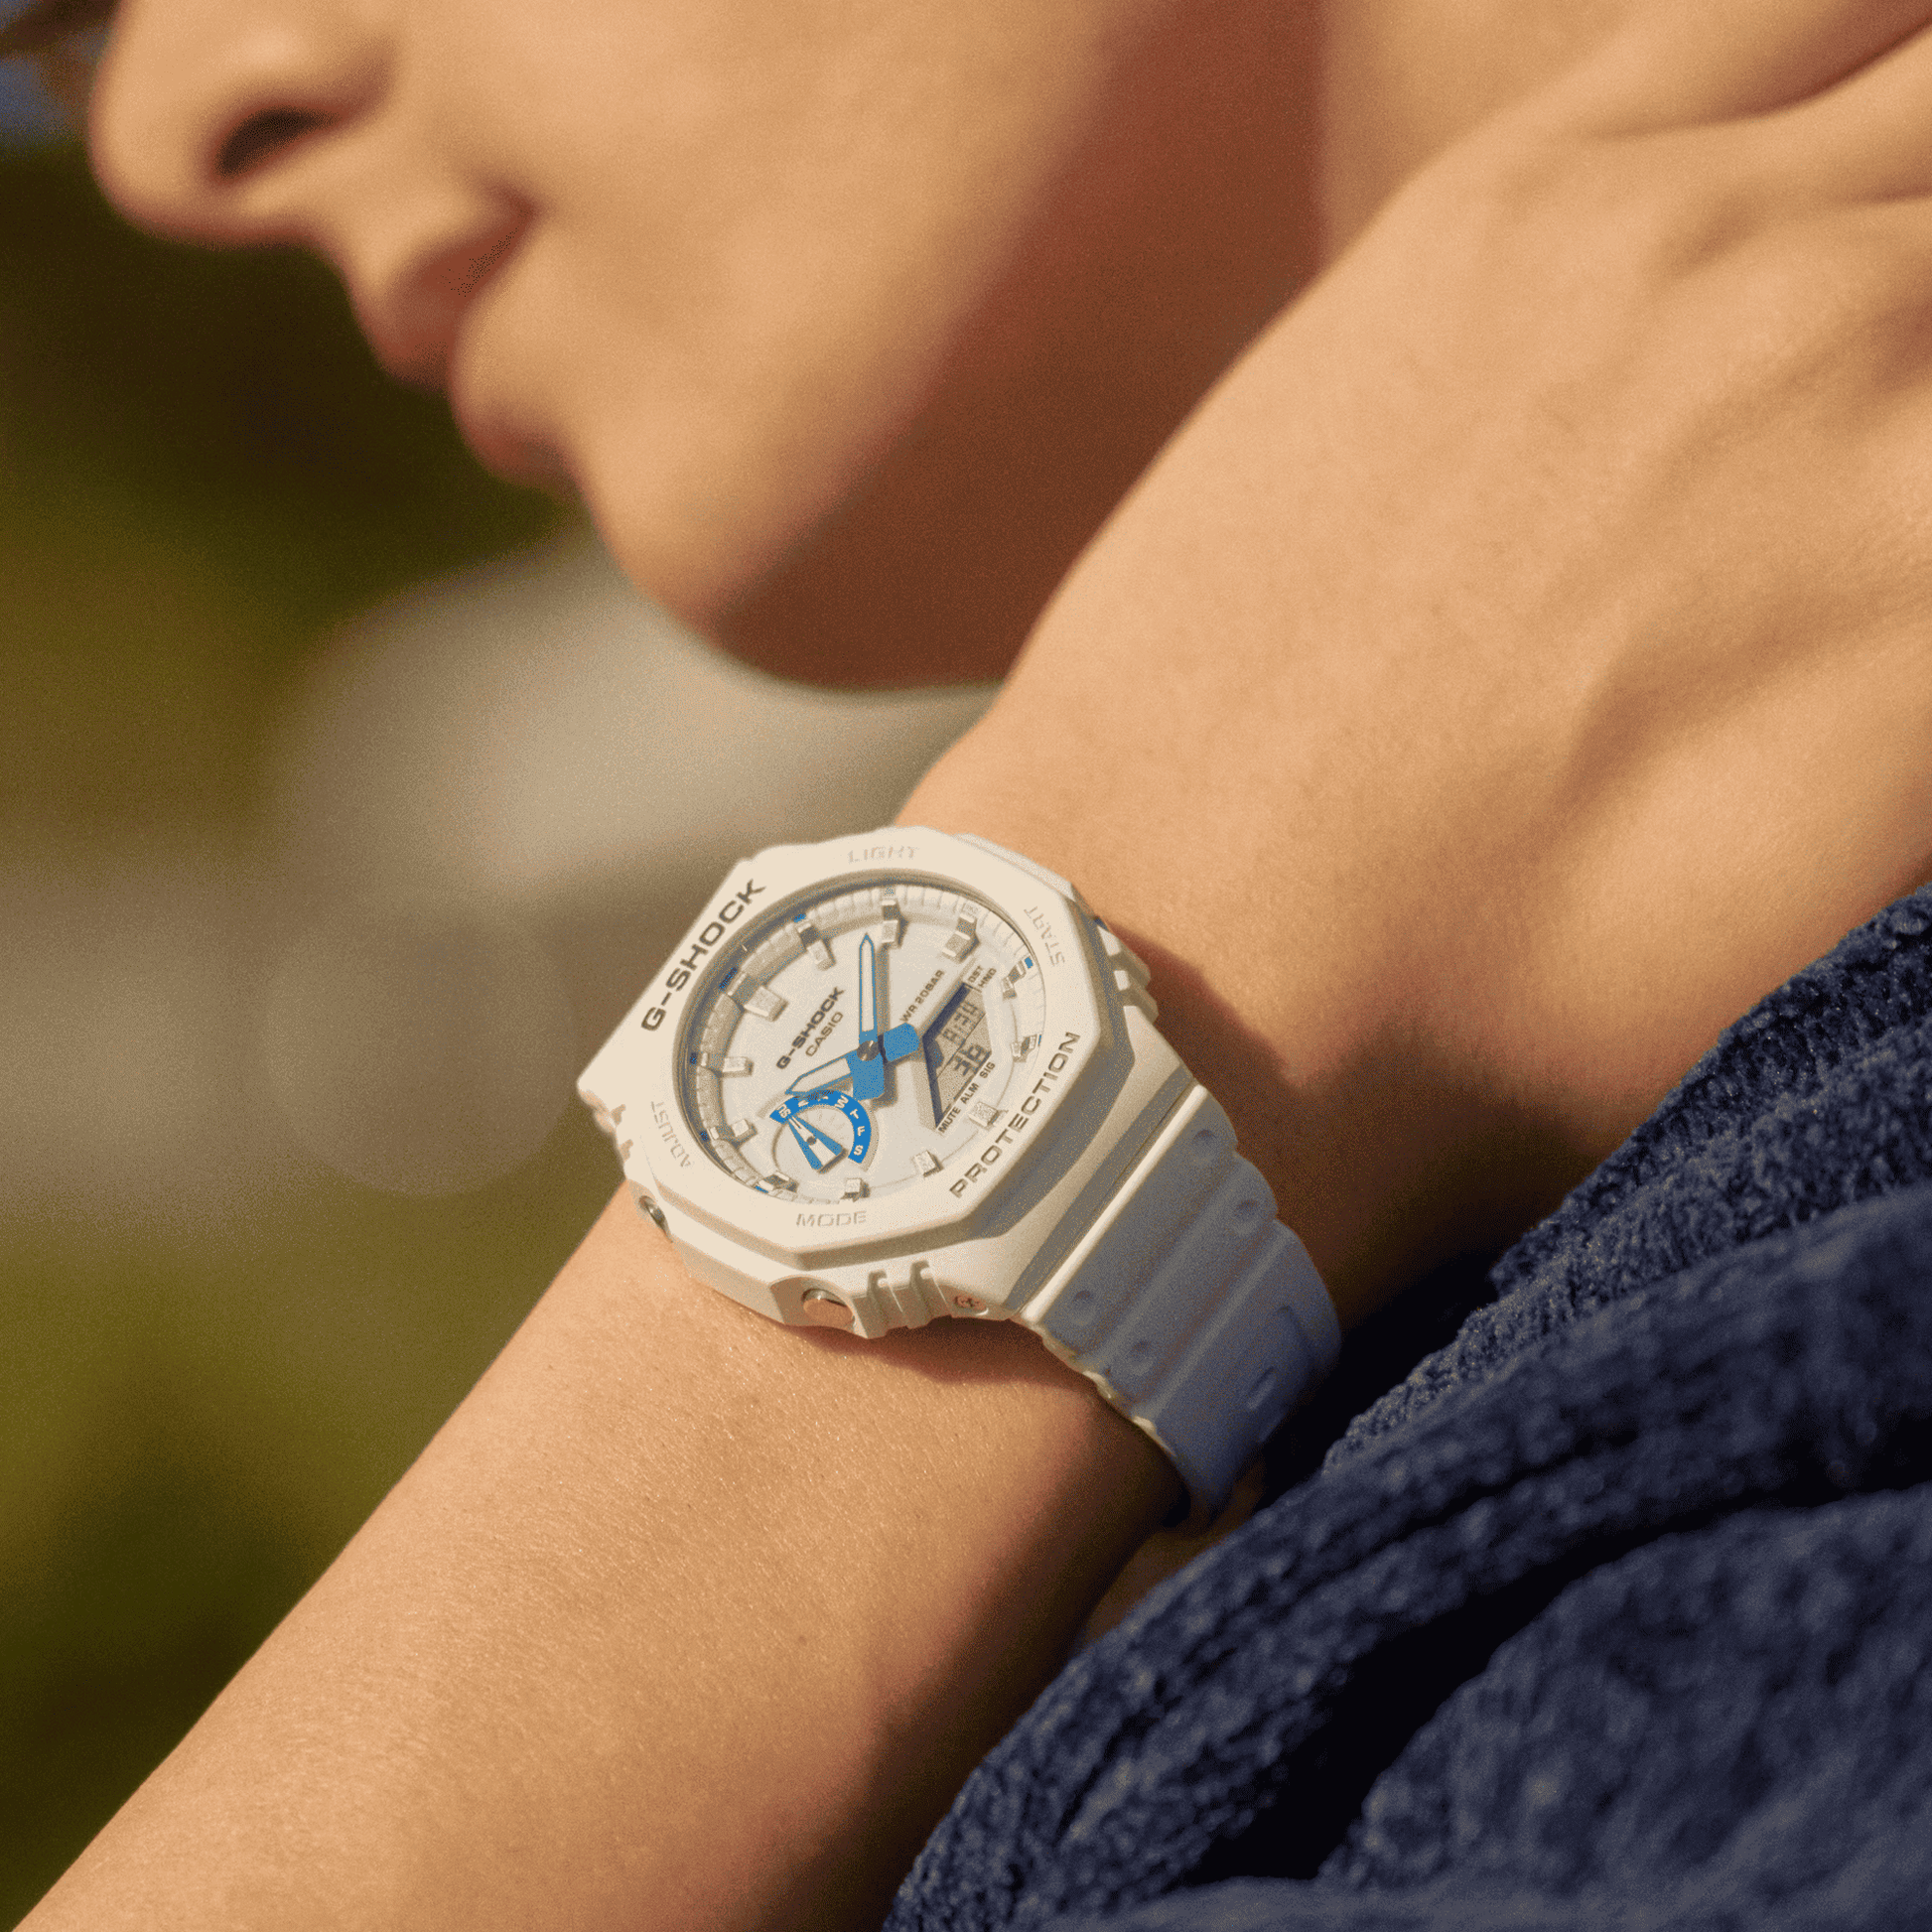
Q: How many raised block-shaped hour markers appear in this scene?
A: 12